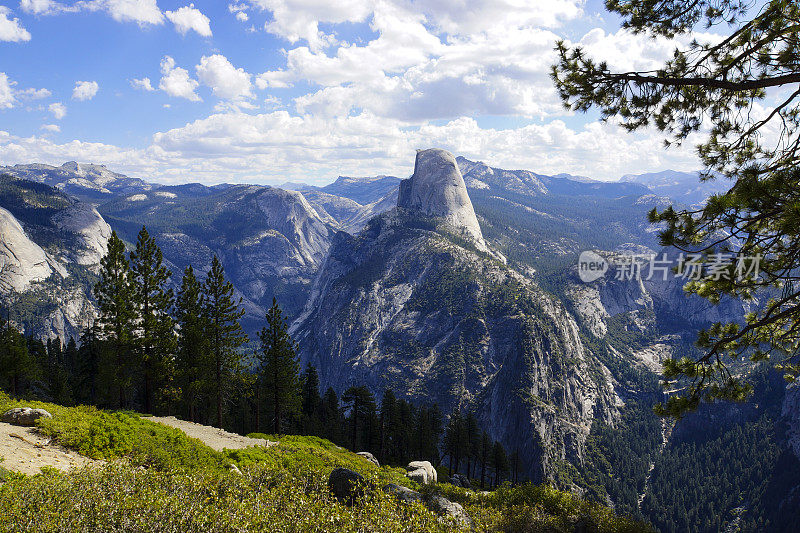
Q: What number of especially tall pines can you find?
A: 5